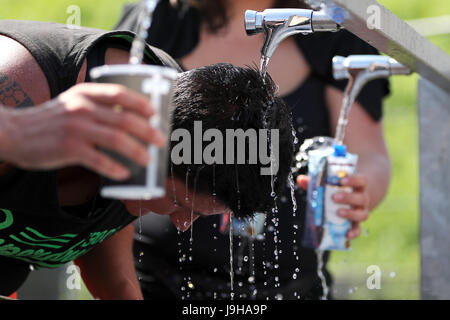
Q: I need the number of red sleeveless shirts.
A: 0